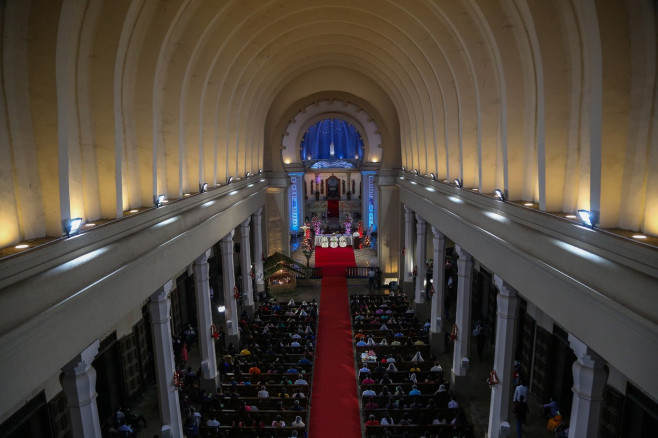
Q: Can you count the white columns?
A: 12